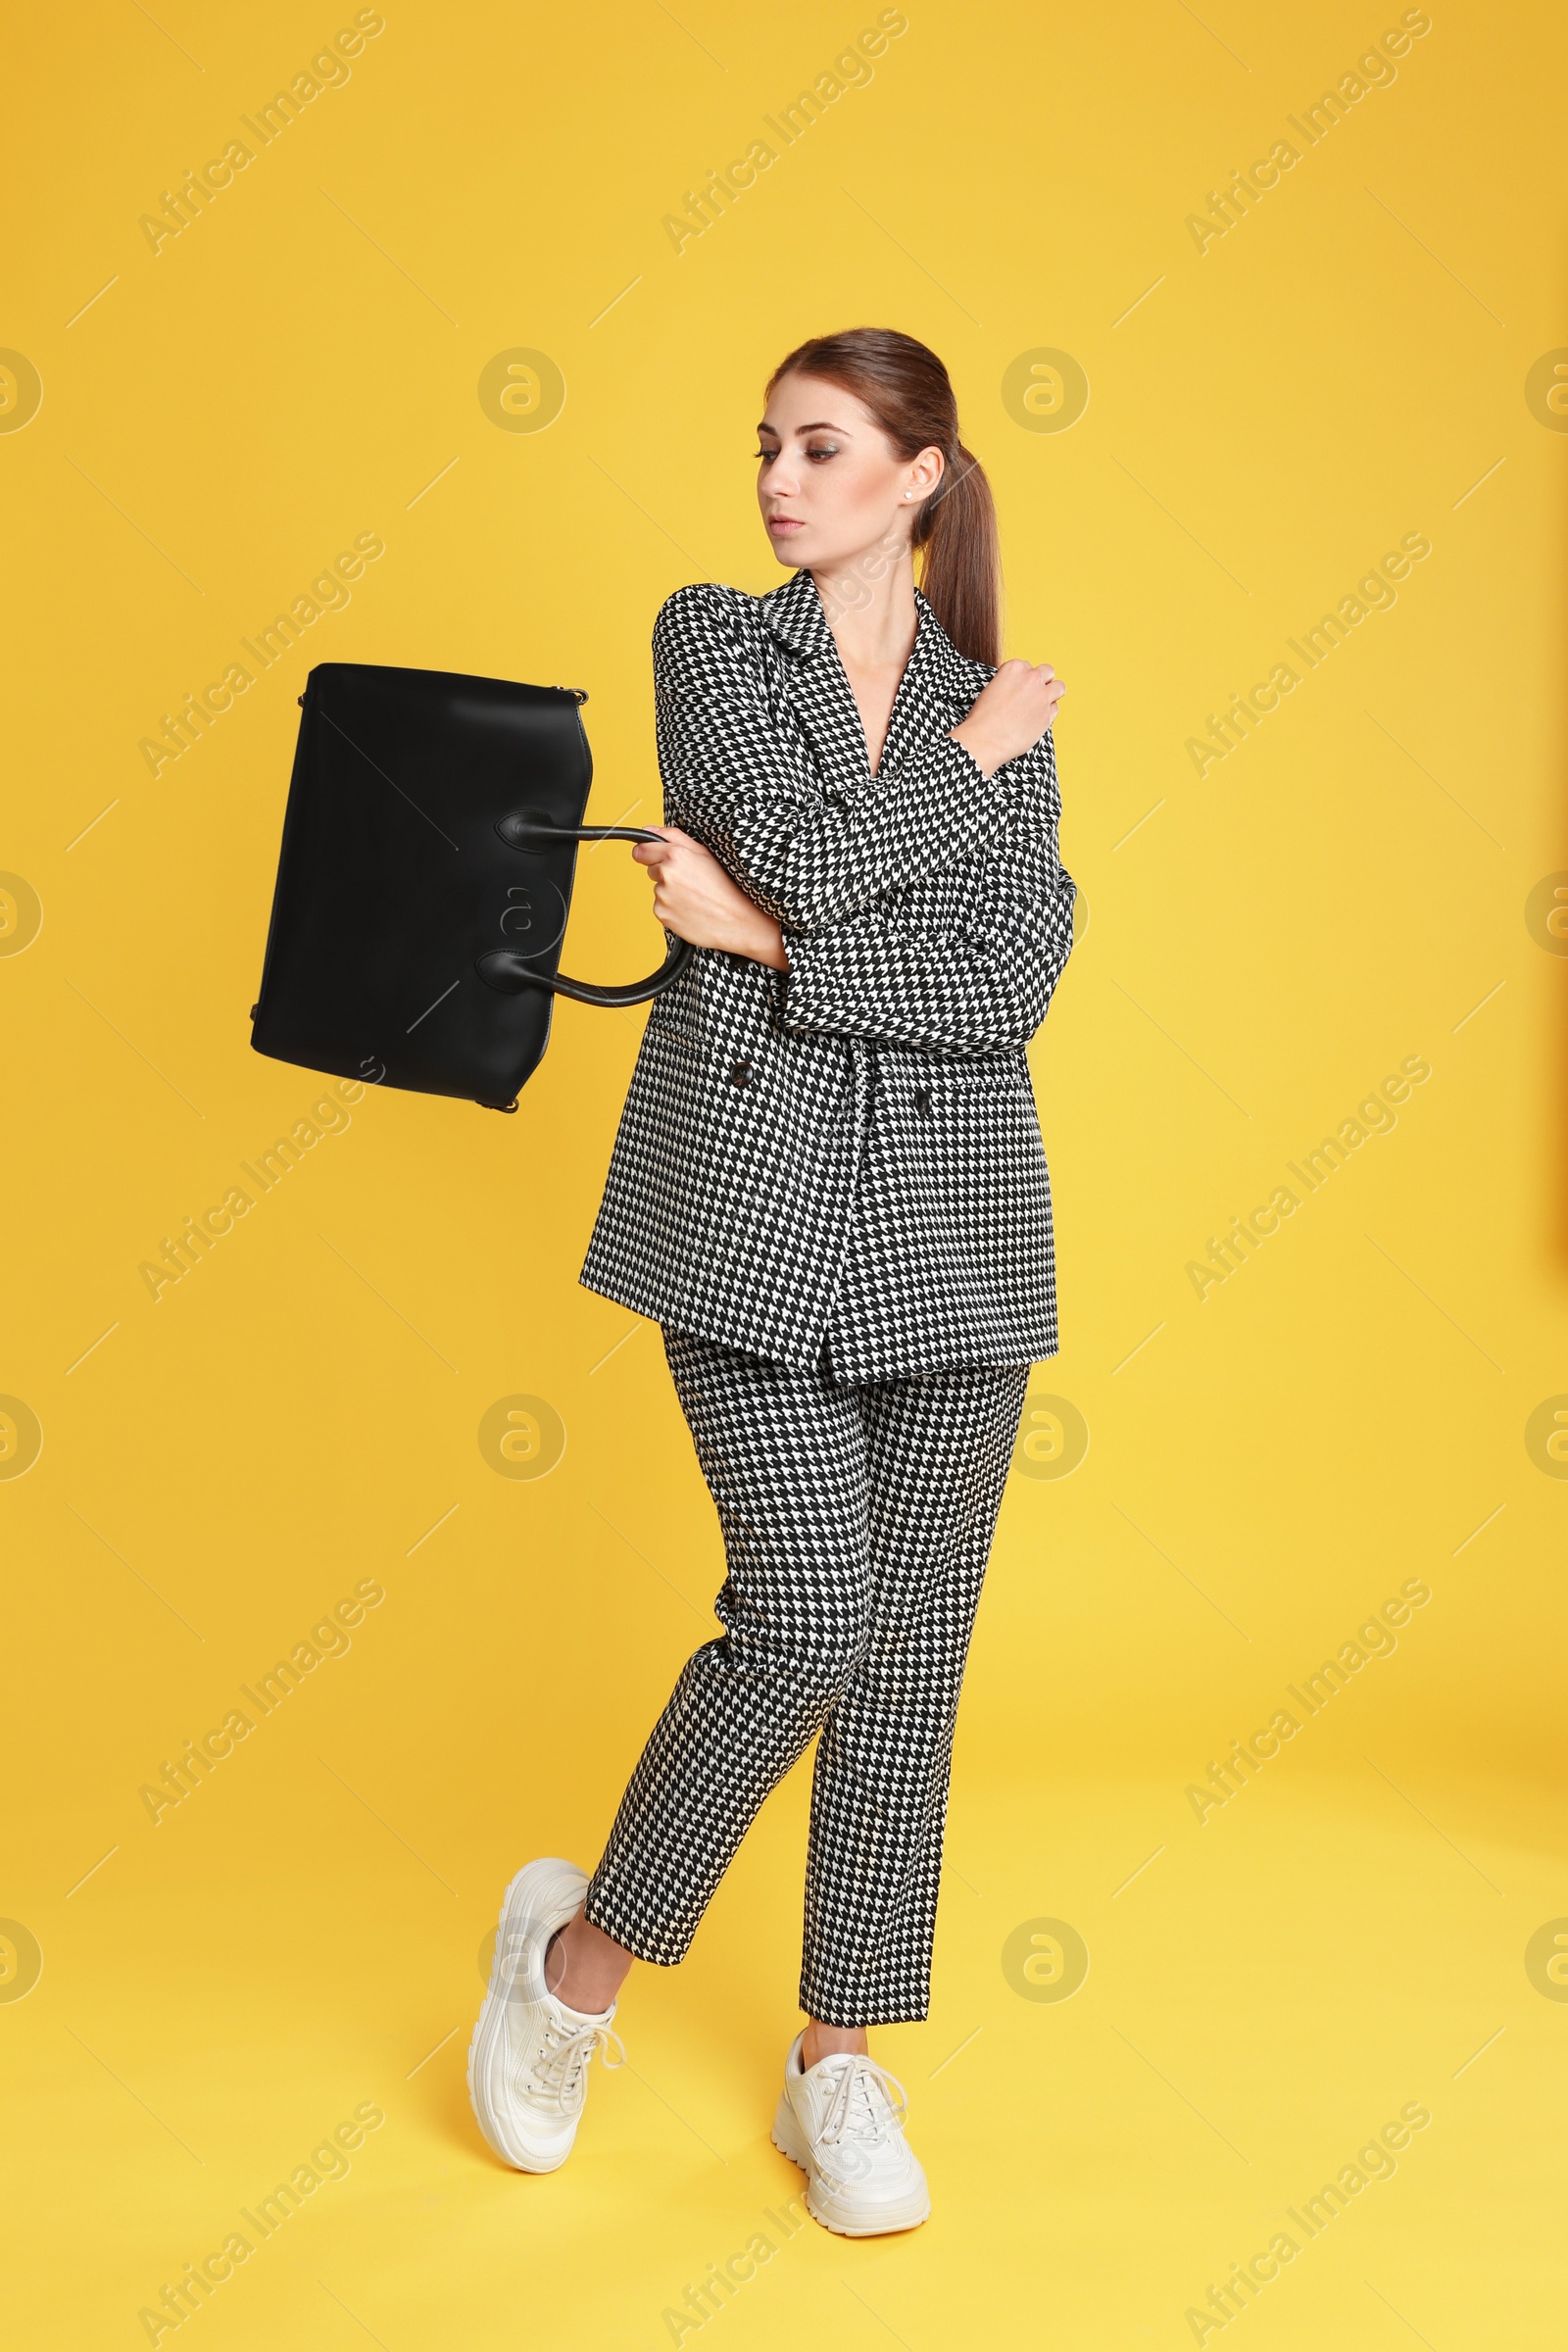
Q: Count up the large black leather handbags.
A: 1